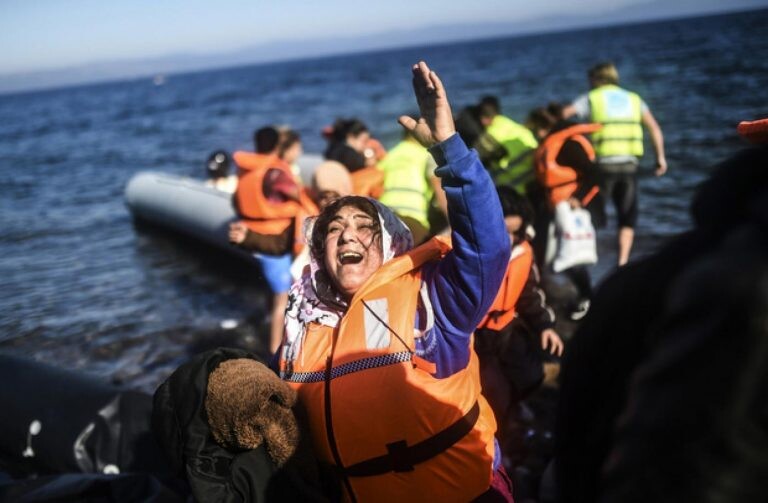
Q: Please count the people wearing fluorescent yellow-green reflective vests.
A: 3